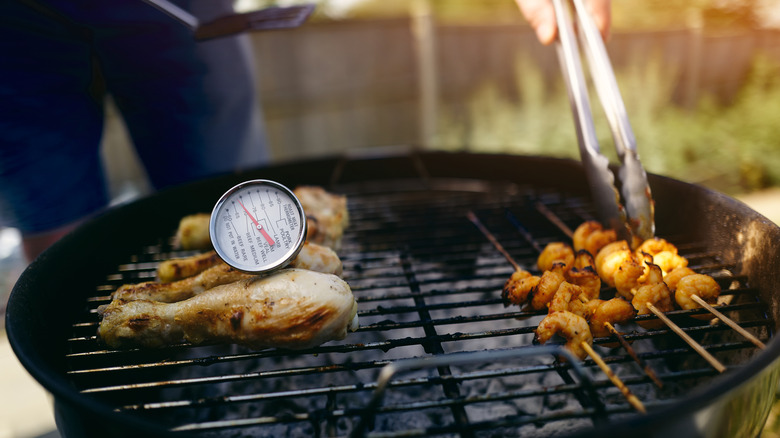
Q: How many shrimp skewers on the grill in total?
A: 4